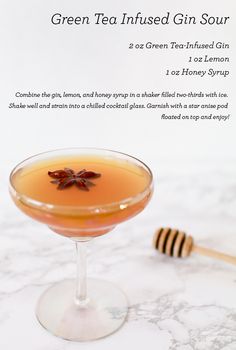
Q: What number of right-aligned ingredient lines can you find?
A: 3